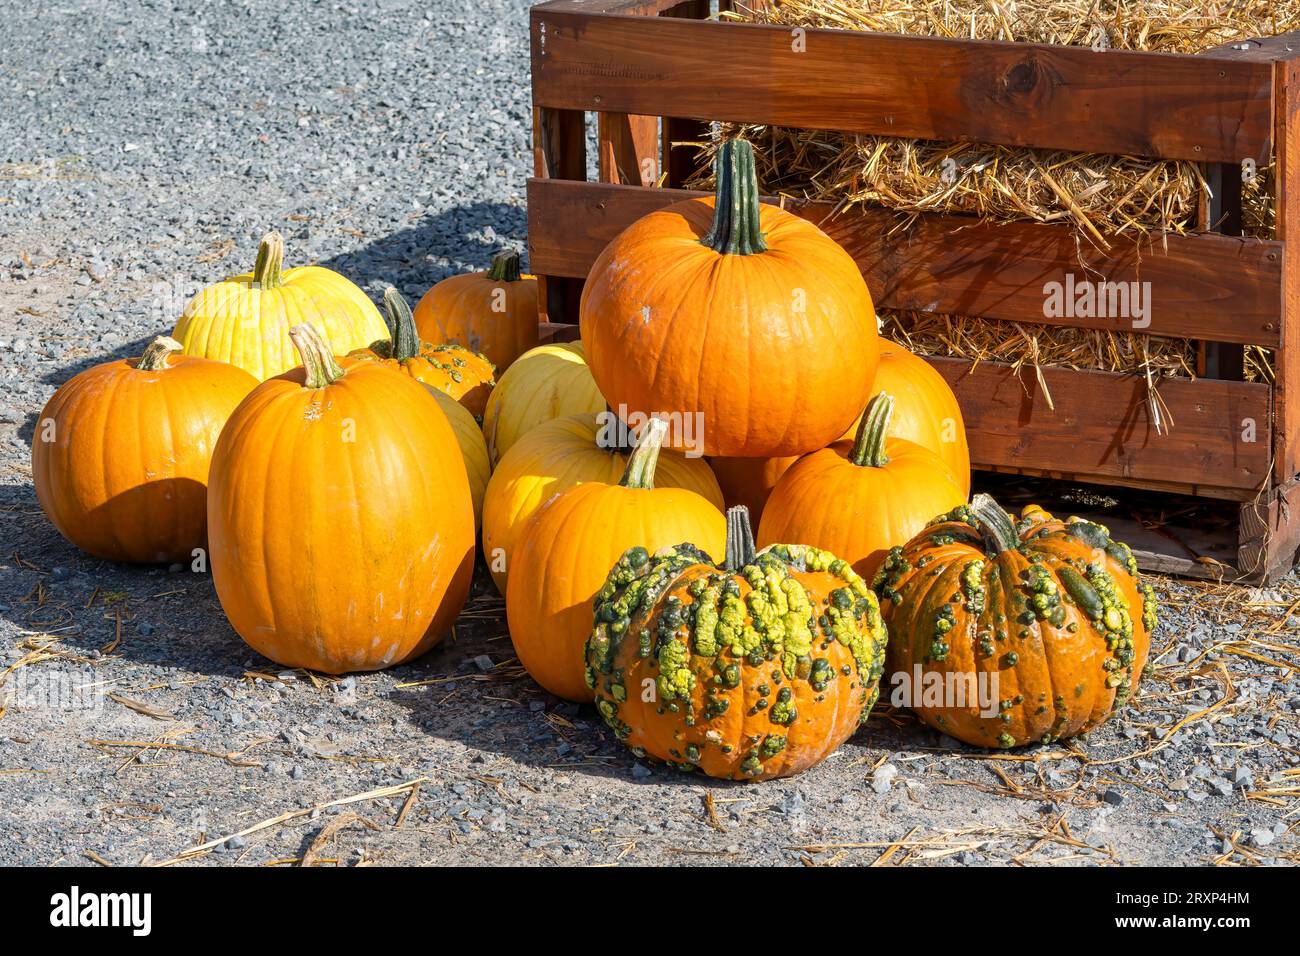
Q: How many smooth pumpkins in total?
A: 11